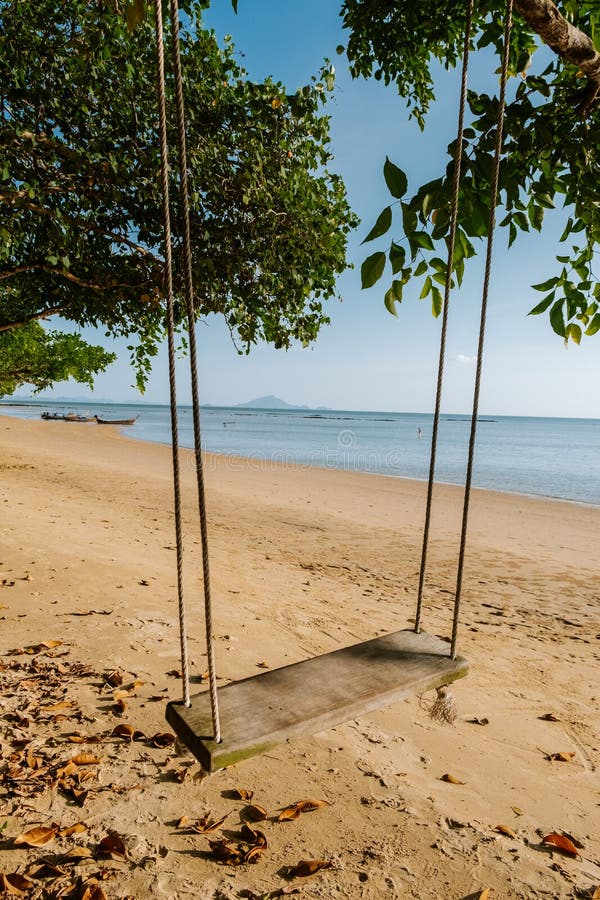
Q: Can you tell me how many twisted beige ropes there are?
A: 4